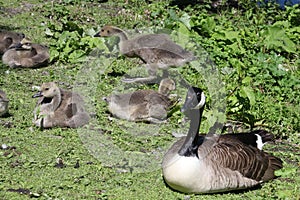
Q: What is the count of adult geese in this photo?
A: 1